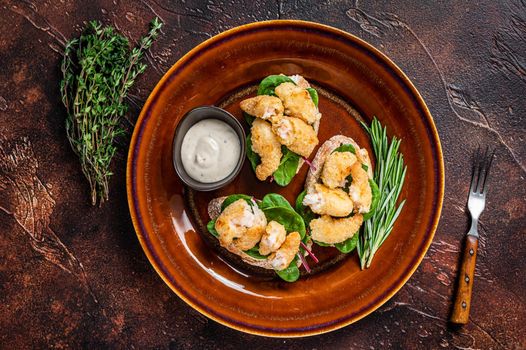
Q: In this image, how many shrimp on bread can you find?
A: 11